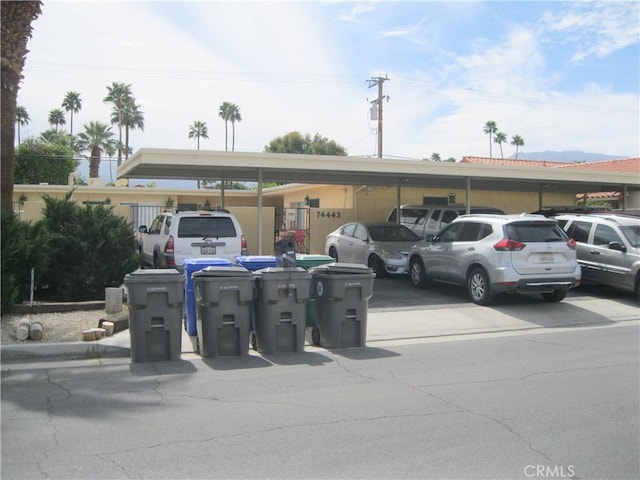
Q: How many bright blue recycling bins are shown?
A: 2